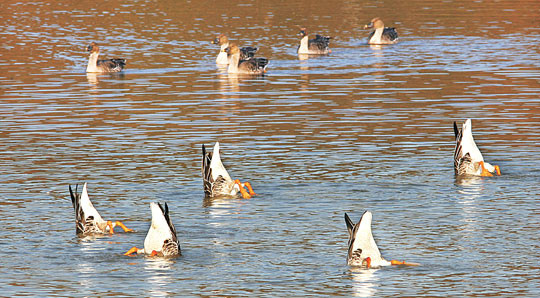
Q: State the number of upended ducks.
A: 5